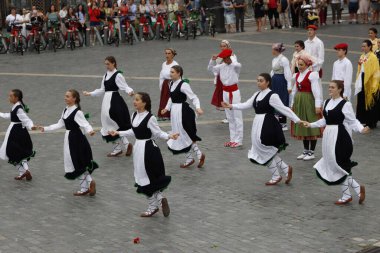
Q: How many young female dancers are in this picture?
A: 7